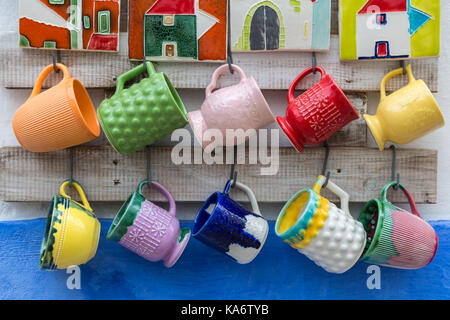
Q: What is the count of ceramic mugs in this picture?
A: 10